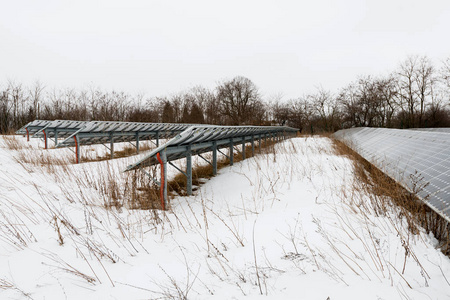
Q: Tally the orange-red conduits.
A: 4